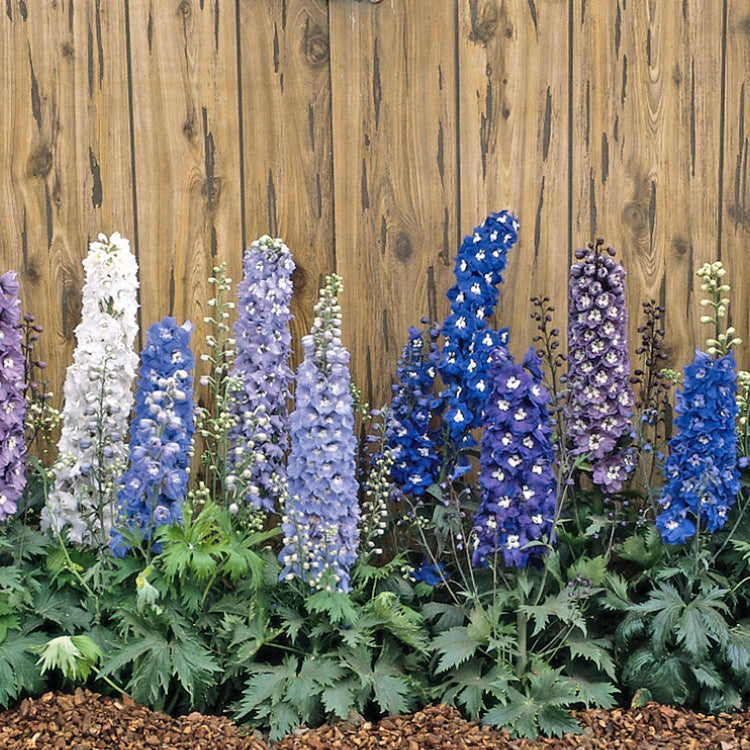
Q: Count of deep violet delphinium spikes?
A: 1